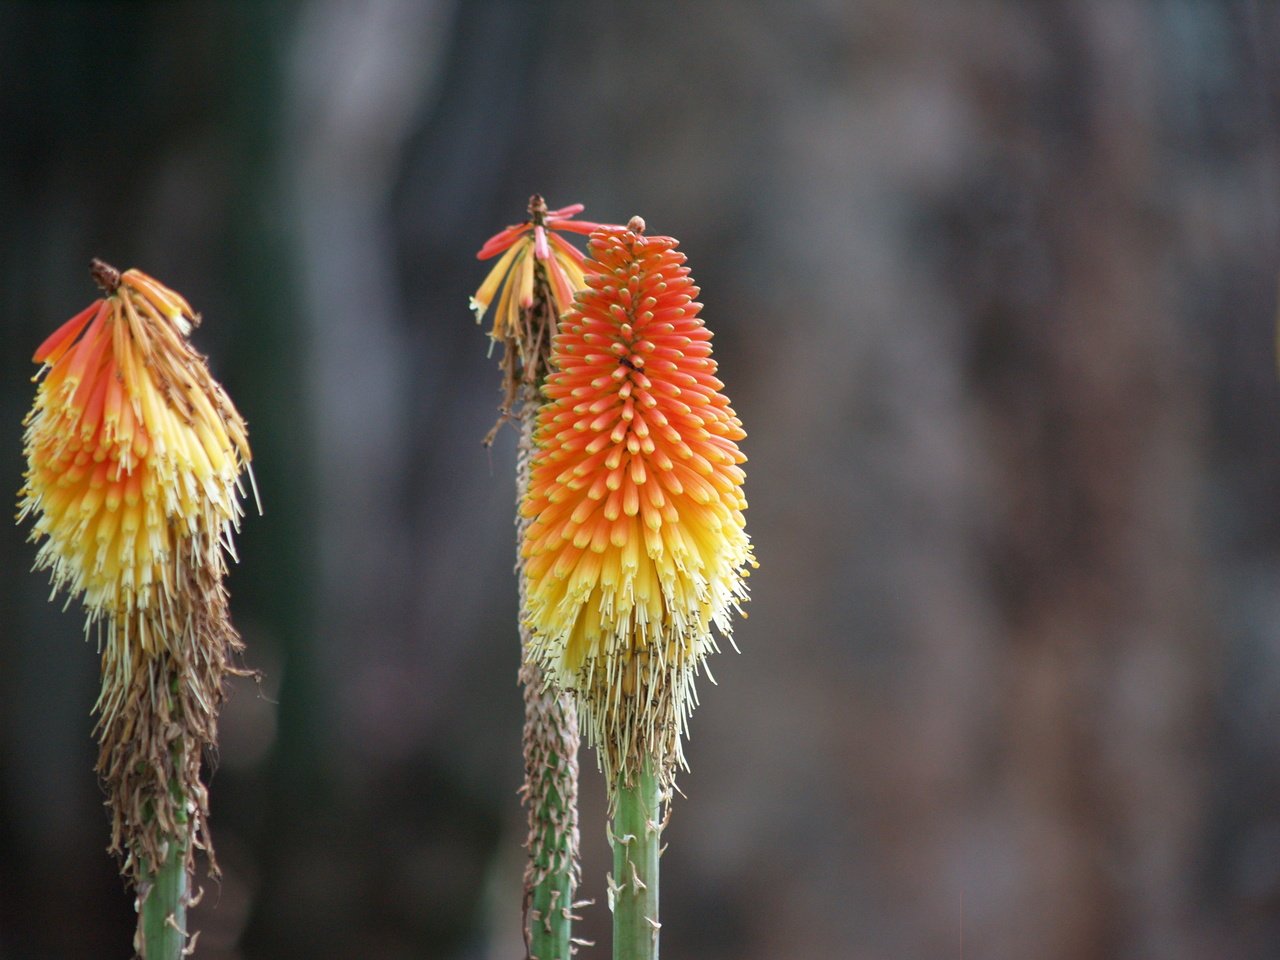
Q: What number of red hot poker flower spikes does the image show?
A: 3